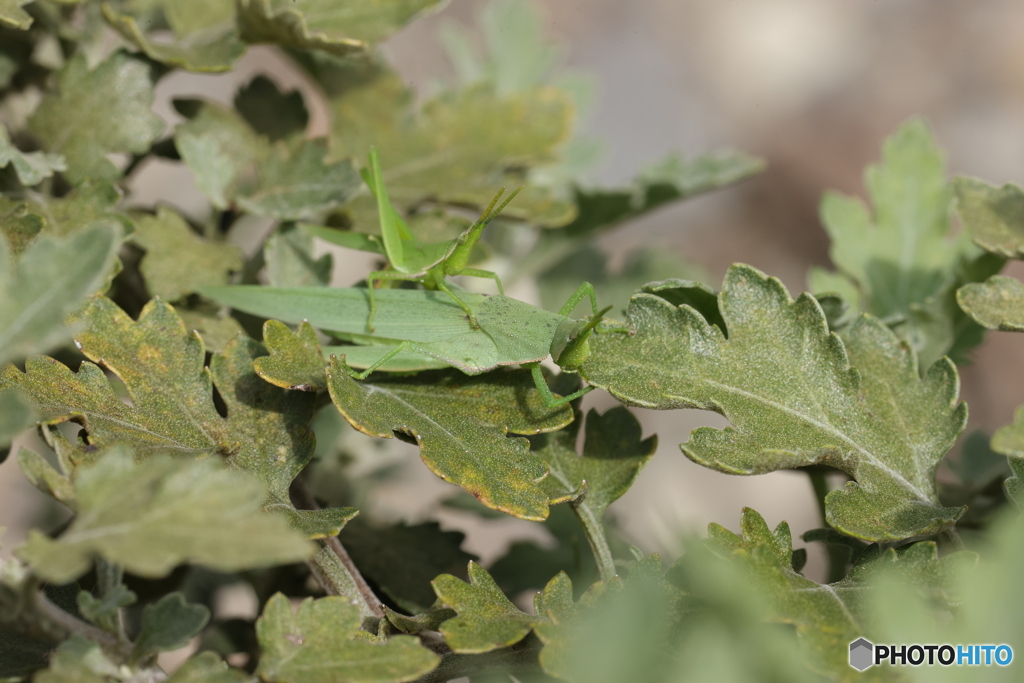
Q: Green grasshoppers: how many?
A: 2